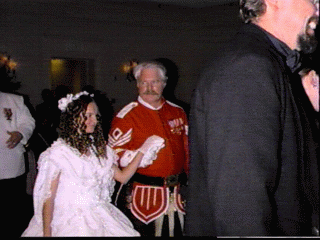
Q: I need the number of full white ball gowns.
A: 1